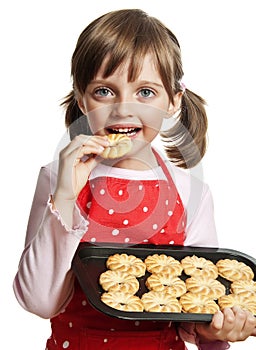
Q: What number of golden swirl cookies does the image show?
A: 13